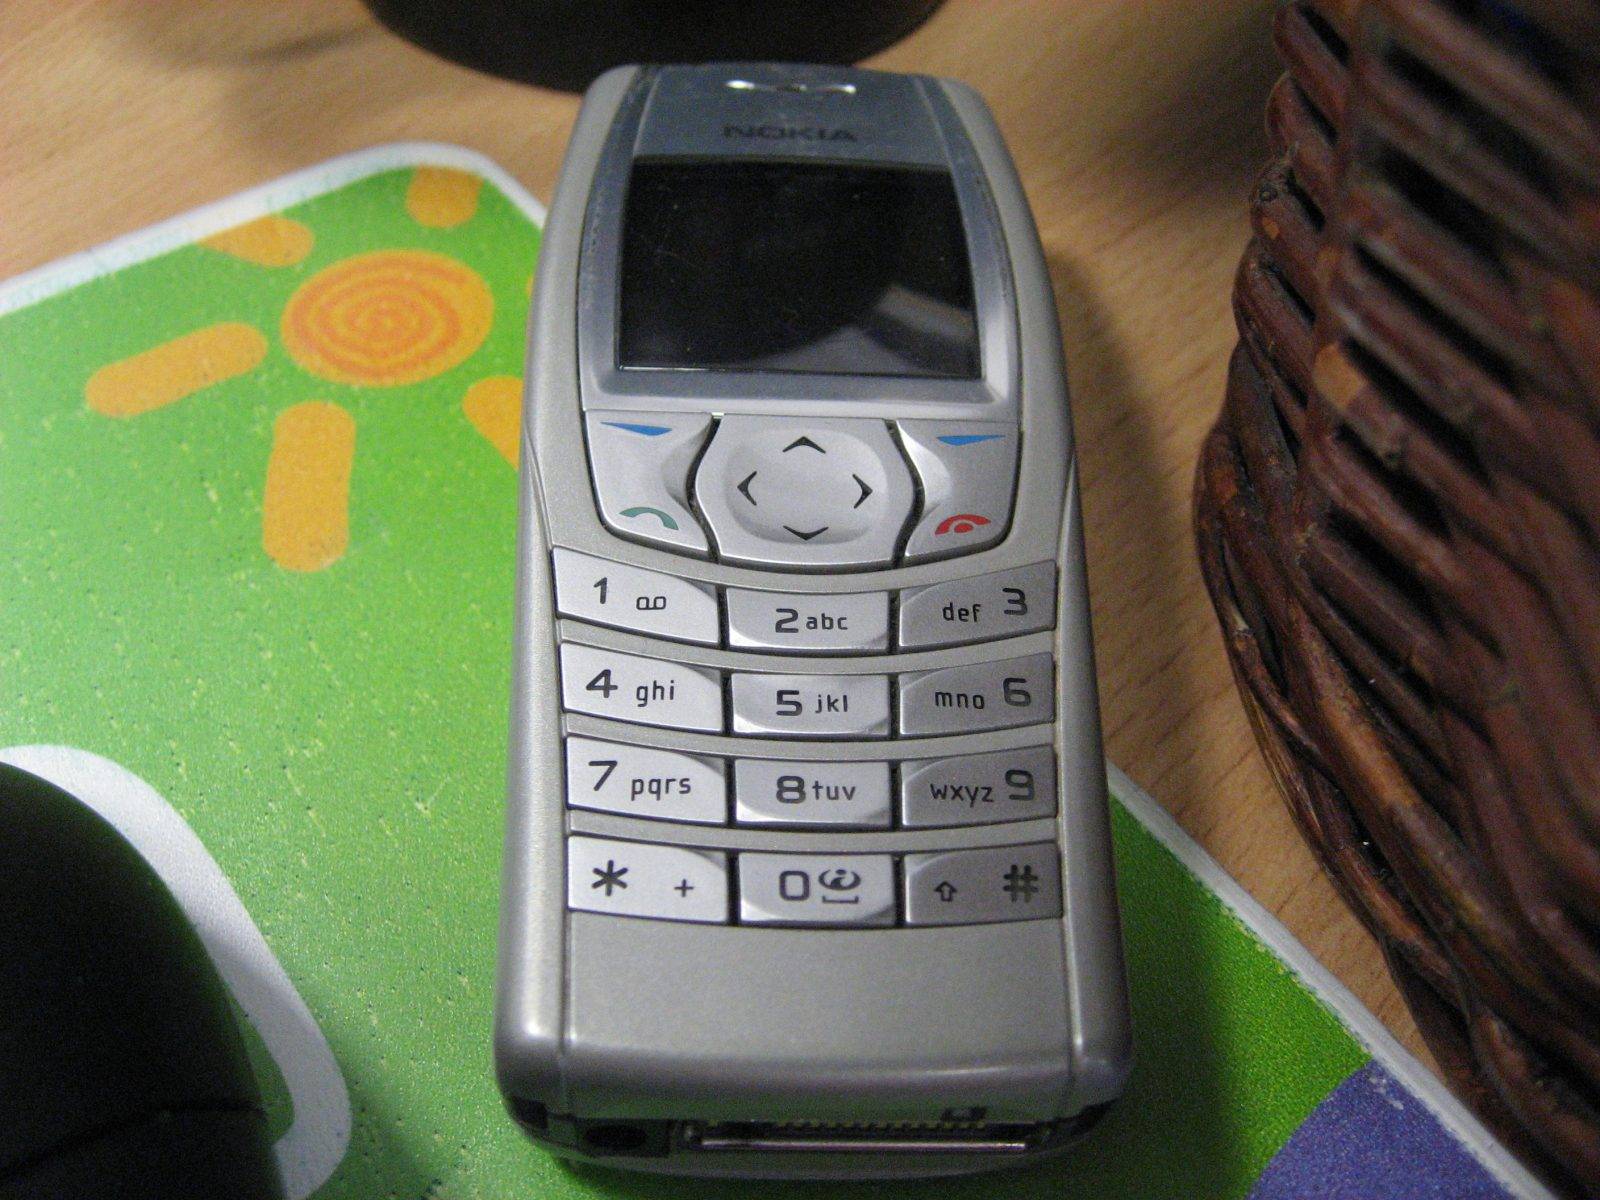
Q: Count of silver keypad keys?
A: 12